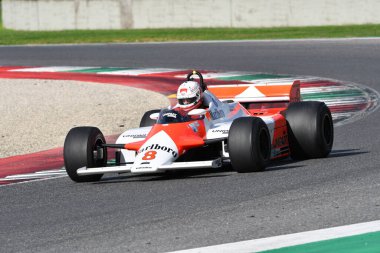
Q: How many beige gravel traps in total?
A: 1